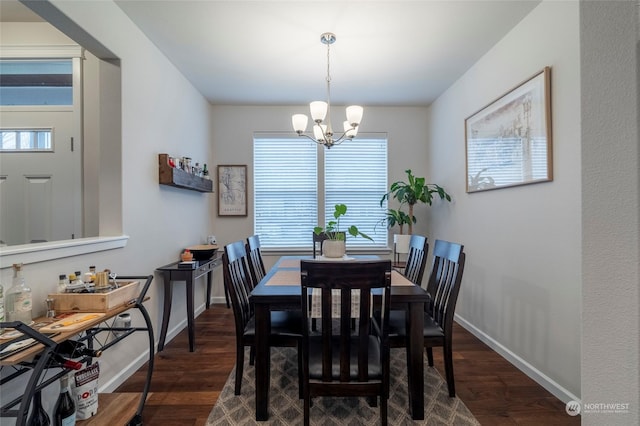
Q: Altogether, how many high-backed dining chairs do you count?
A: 6